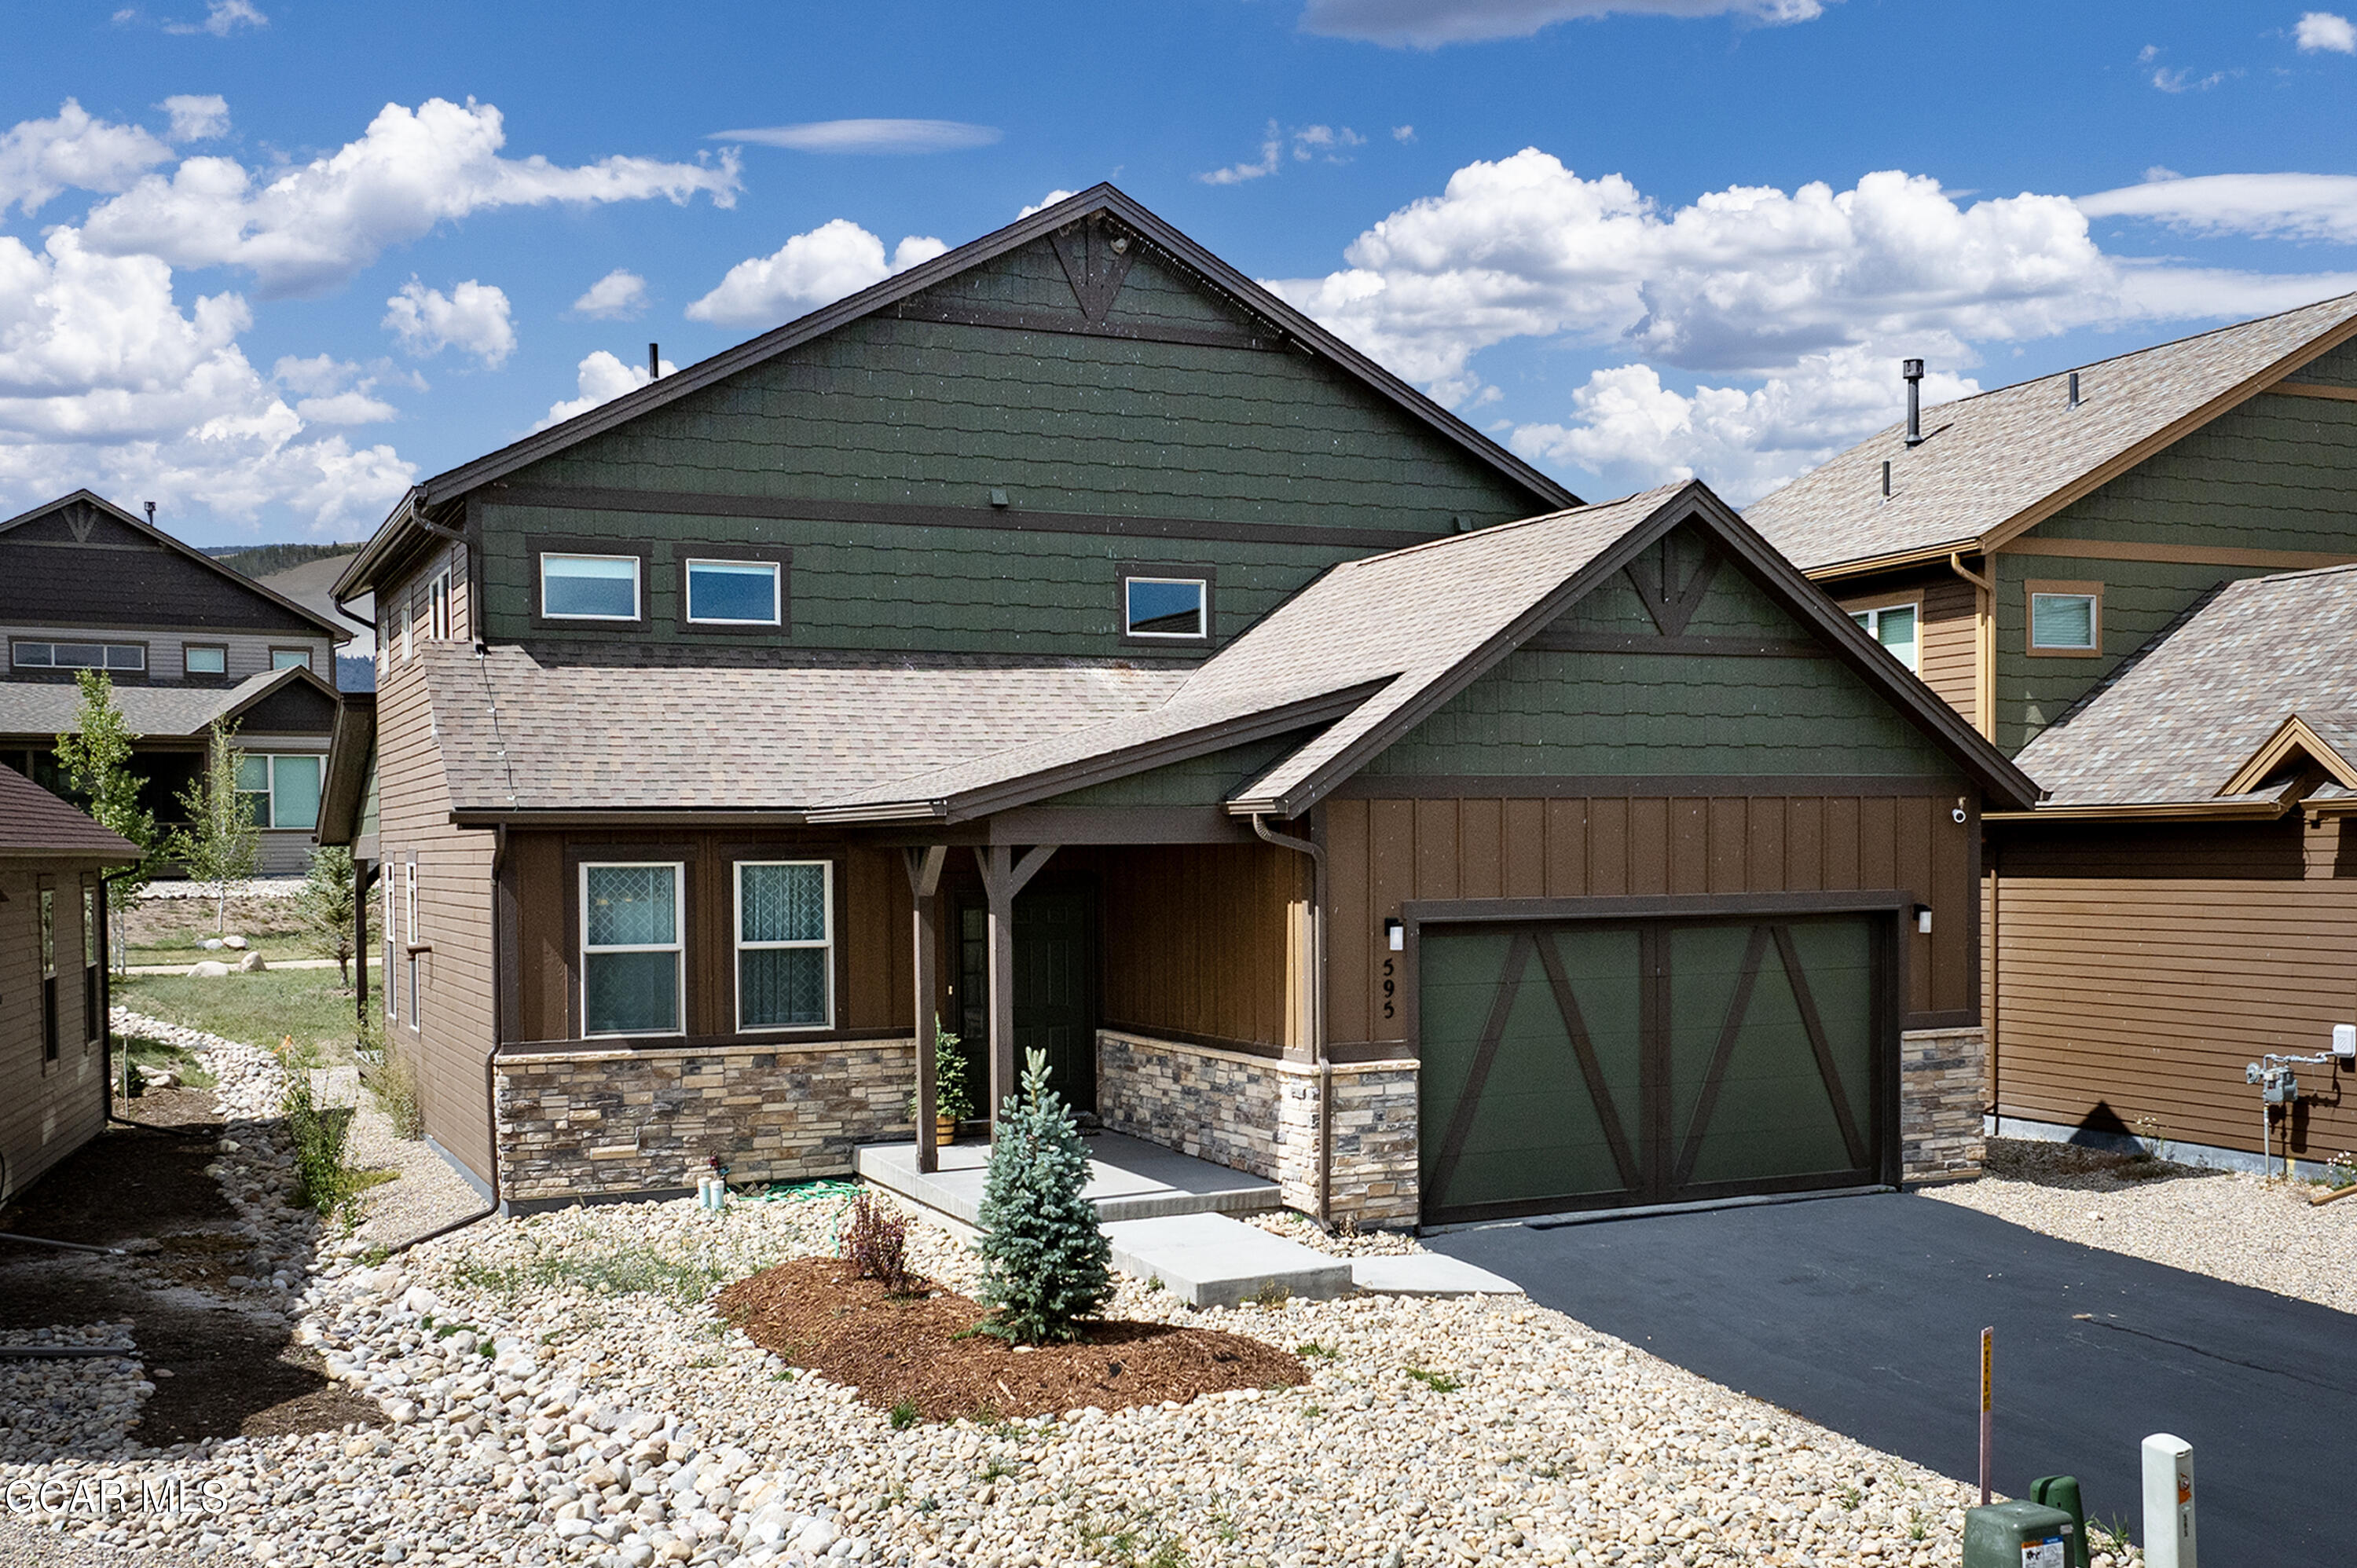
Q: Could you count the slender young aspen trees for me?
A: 2